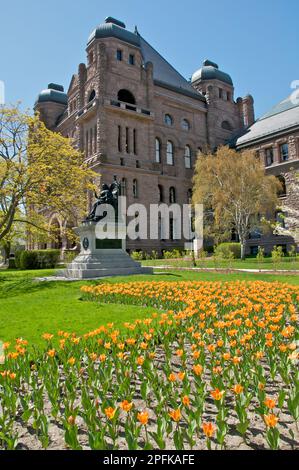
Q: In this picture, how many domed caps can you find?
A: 3